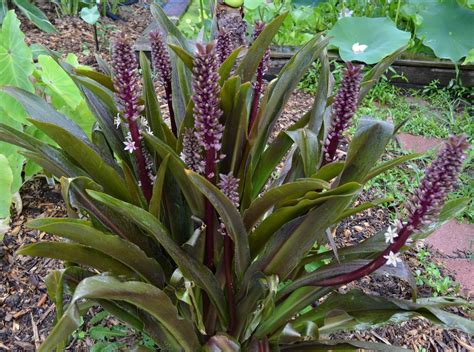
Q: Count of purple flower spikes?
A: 9